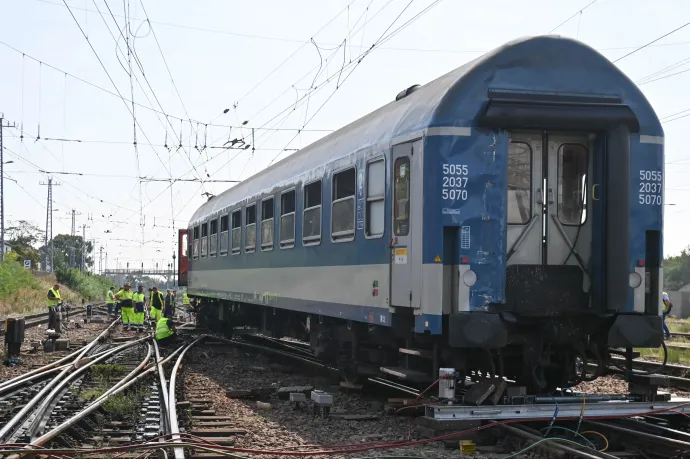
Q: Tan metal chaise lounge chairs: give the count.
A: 0